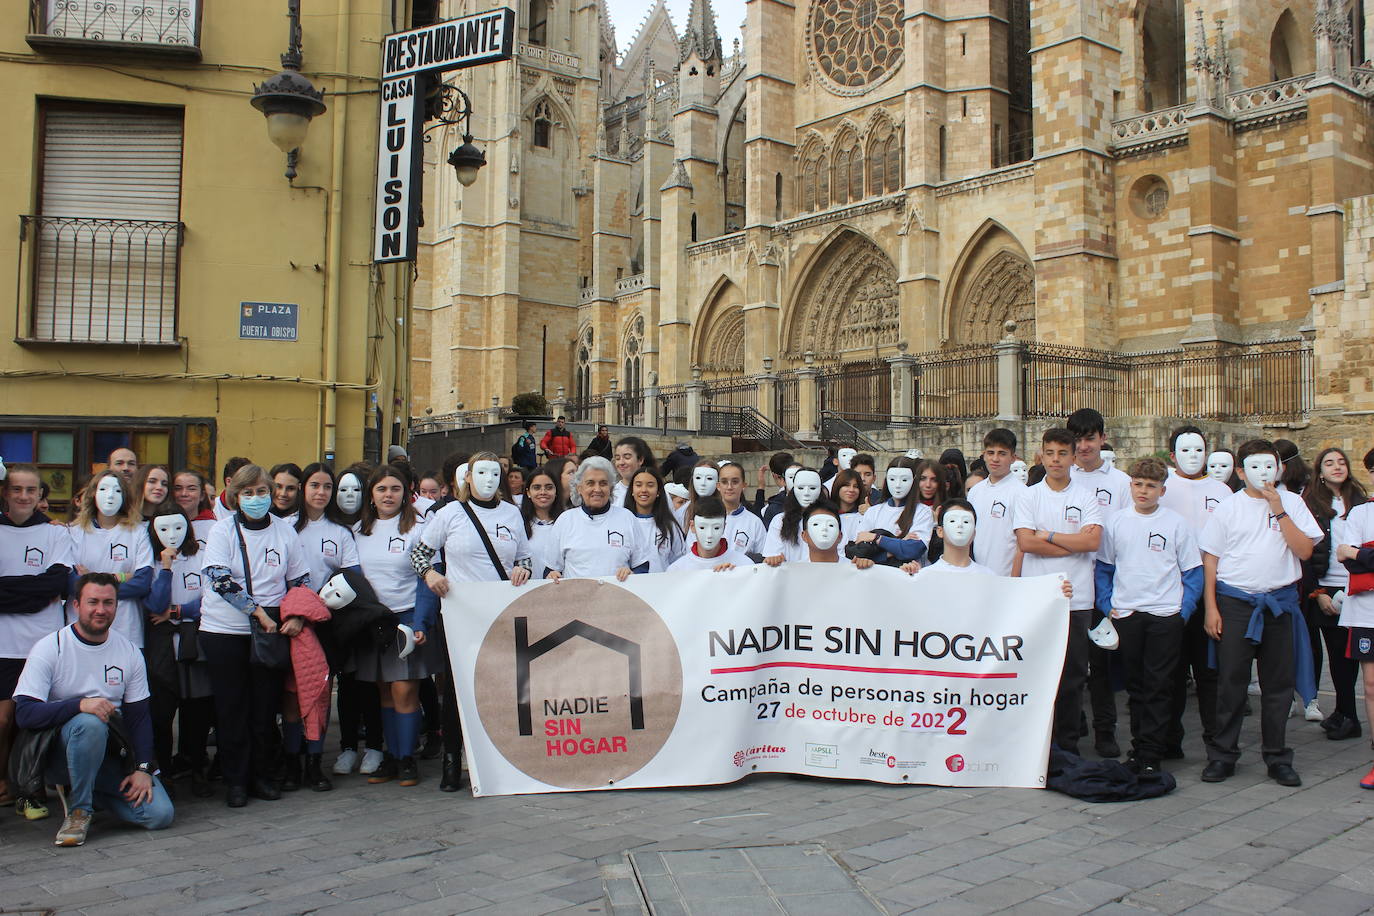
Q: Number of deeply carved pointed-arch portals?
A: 3